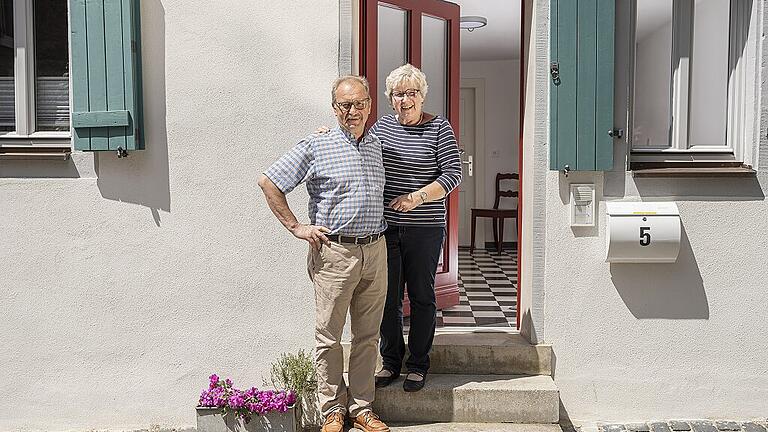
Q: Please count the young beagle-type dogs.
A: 0